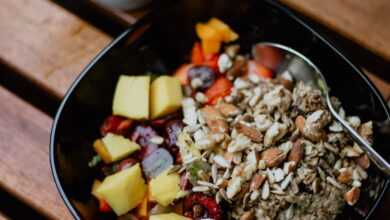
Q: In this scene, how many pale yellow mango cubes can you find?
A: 6